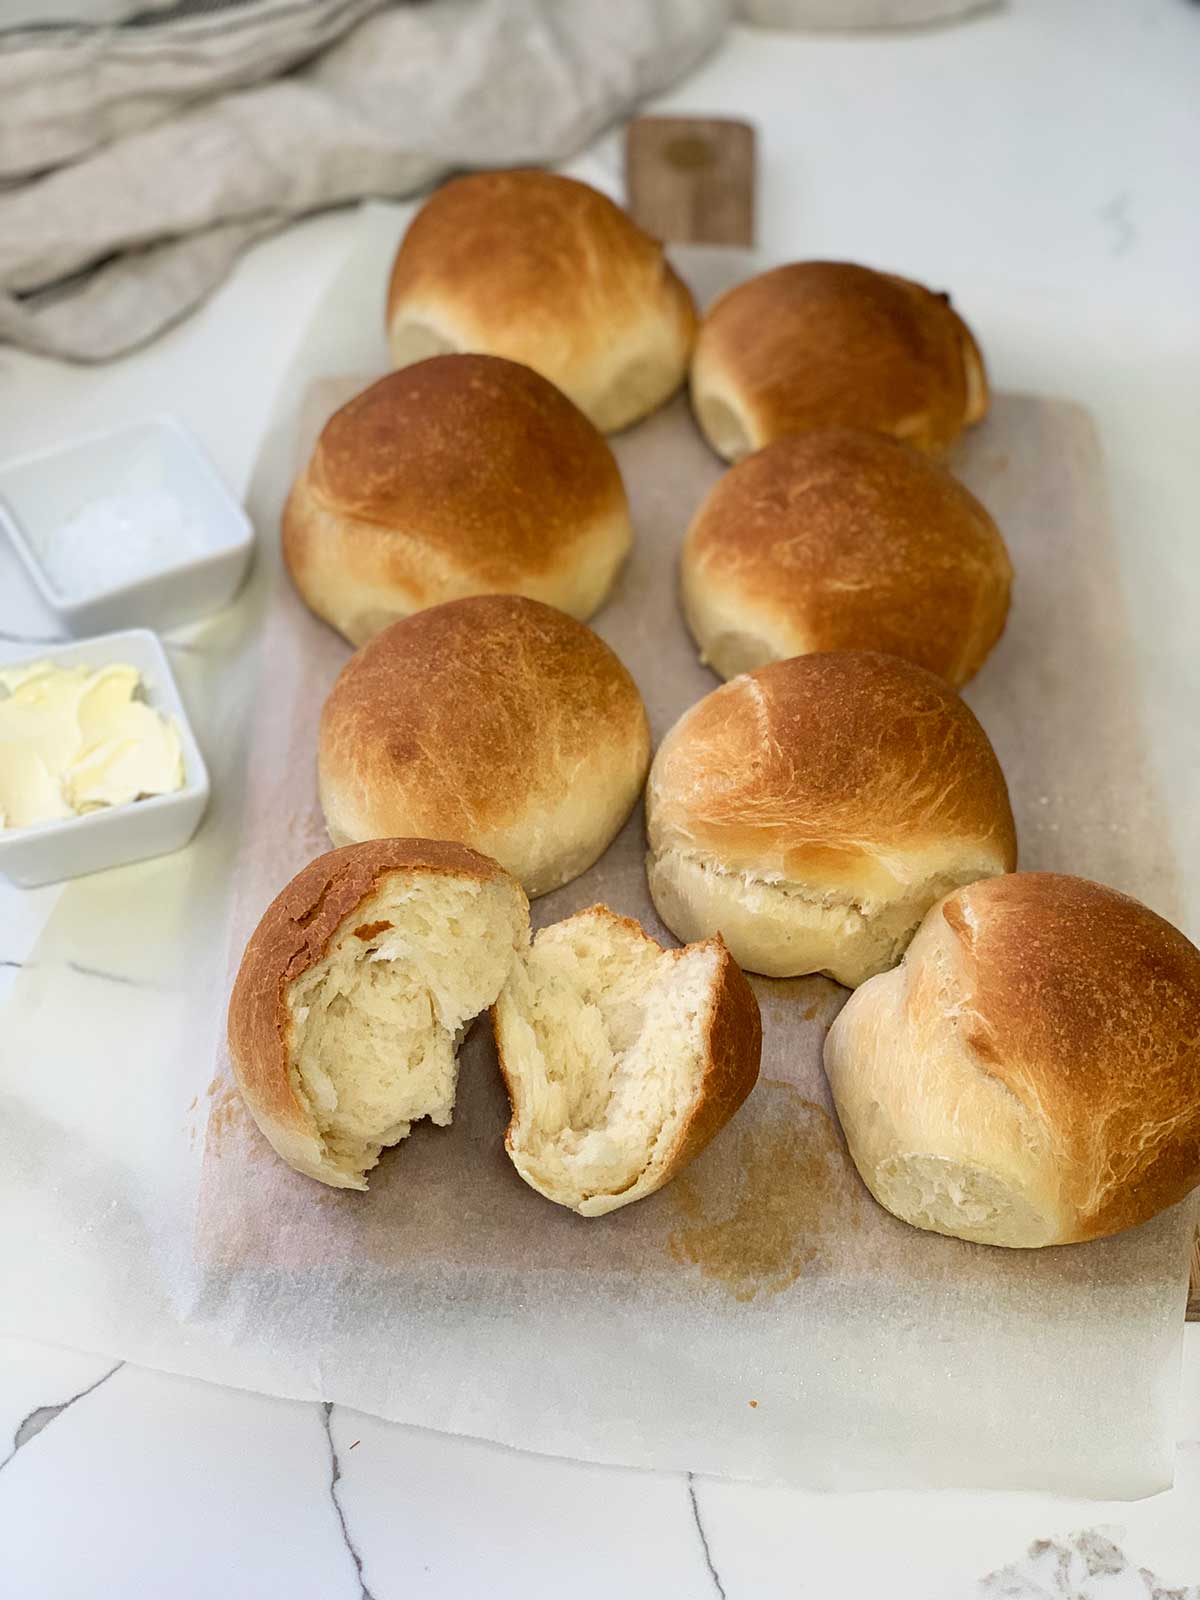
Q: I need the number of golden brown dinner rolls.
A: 8